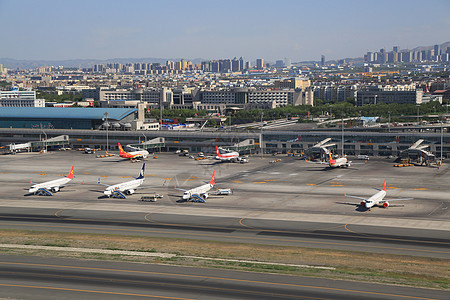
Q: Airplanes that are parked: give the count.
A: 7